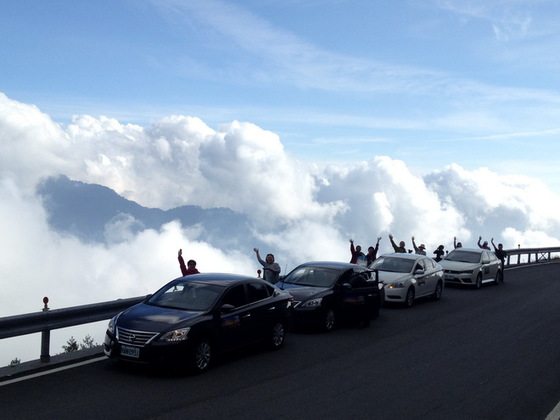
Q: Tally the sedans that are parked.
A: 4